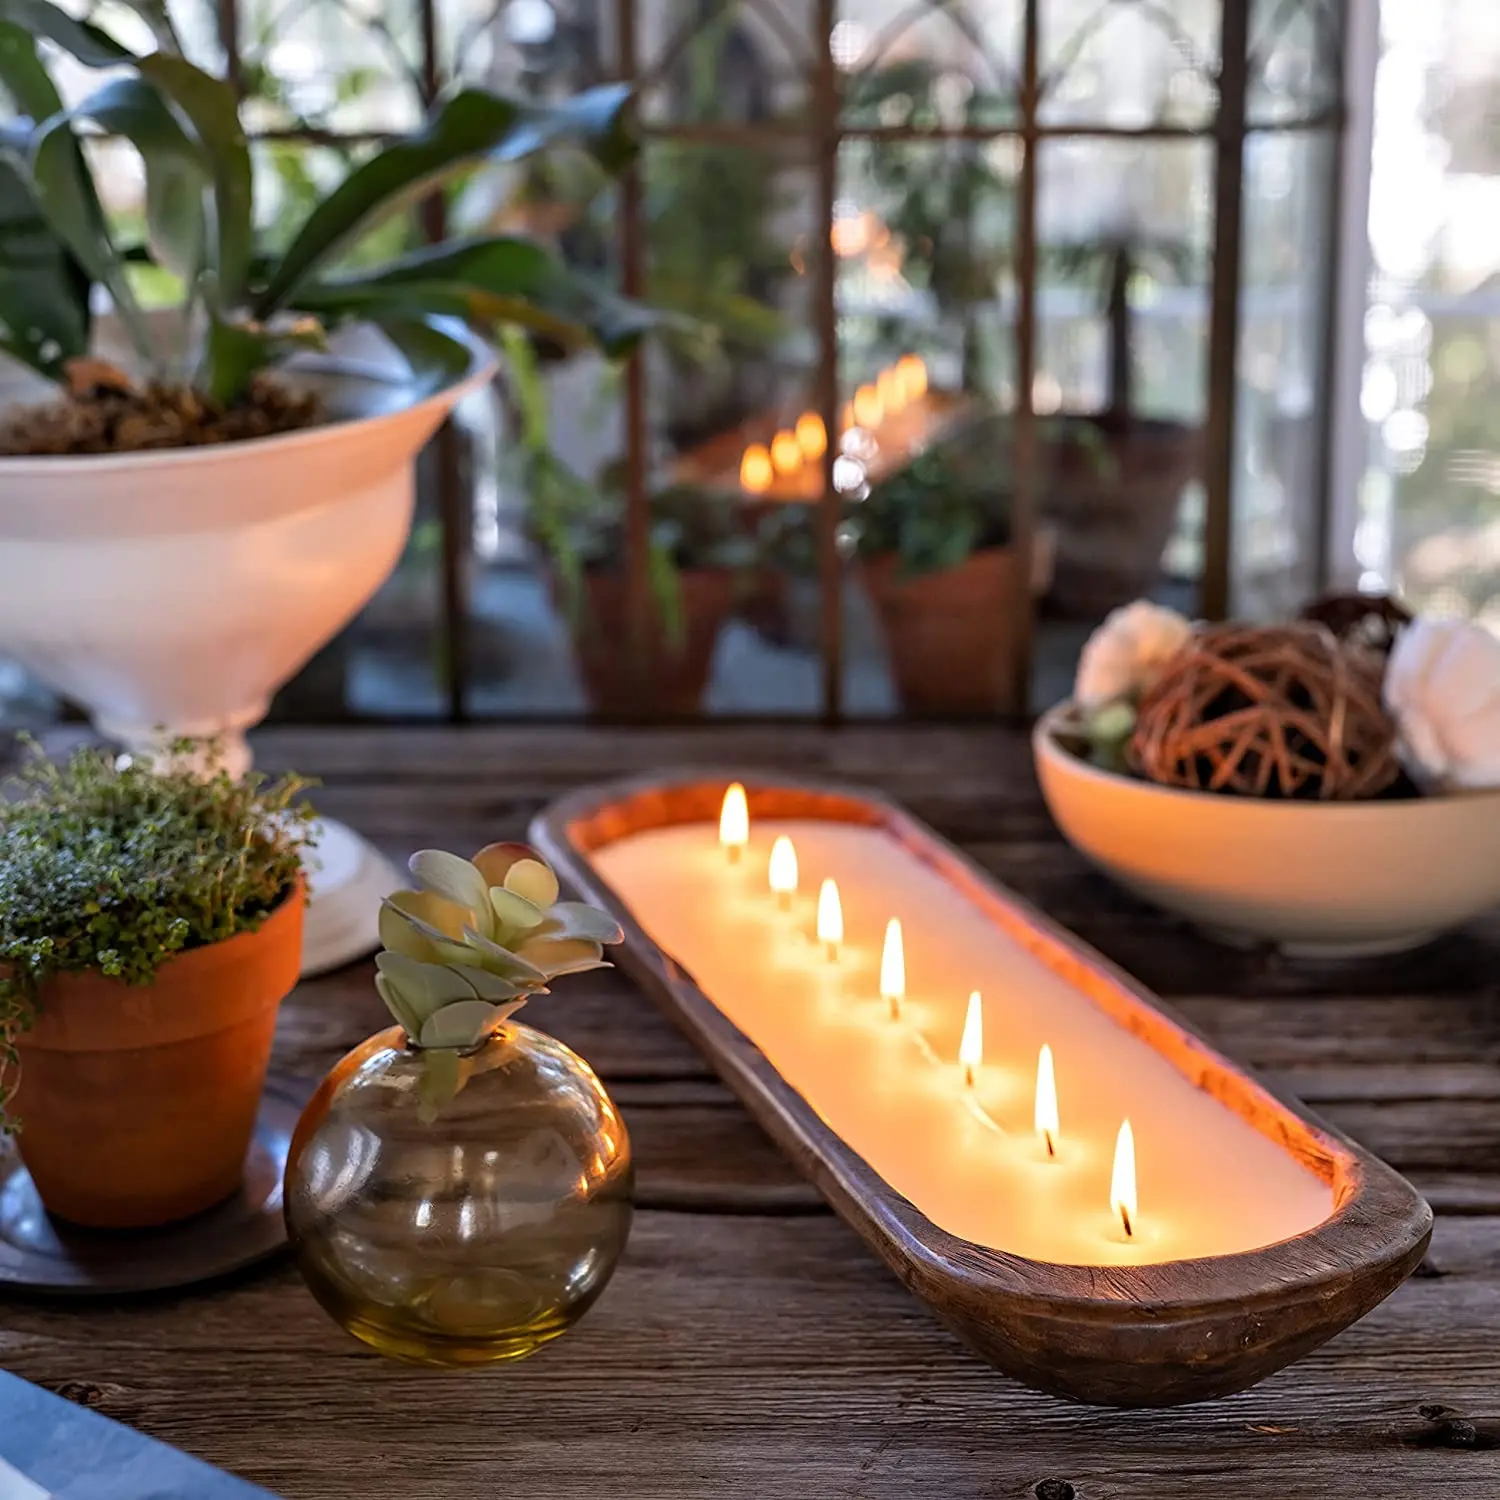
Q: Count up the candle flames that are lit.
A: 7